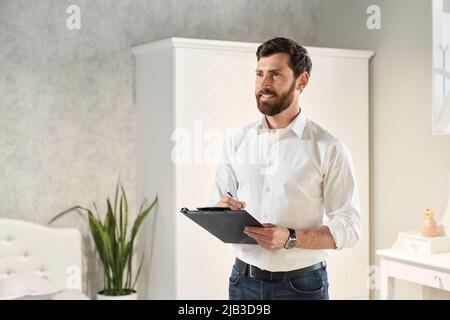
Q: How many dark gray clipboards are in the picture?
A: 1